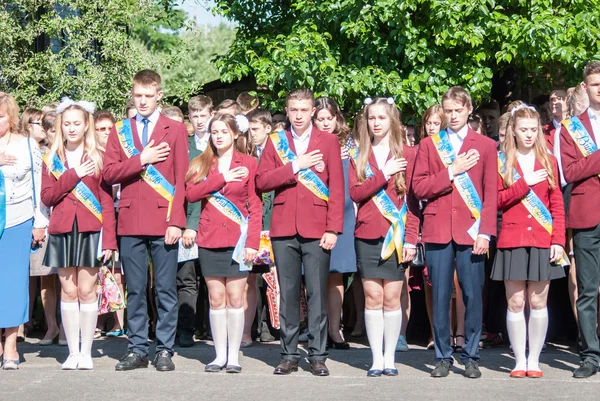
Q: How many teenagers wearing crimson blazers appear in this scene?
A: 8